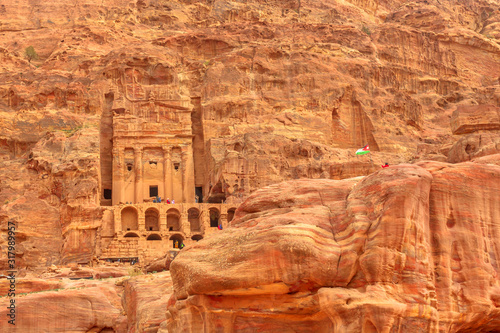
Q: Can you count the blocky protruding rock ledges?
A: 1